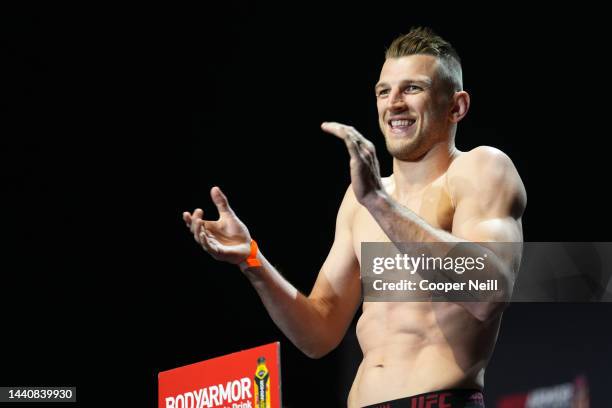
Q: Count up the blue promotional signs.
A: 0